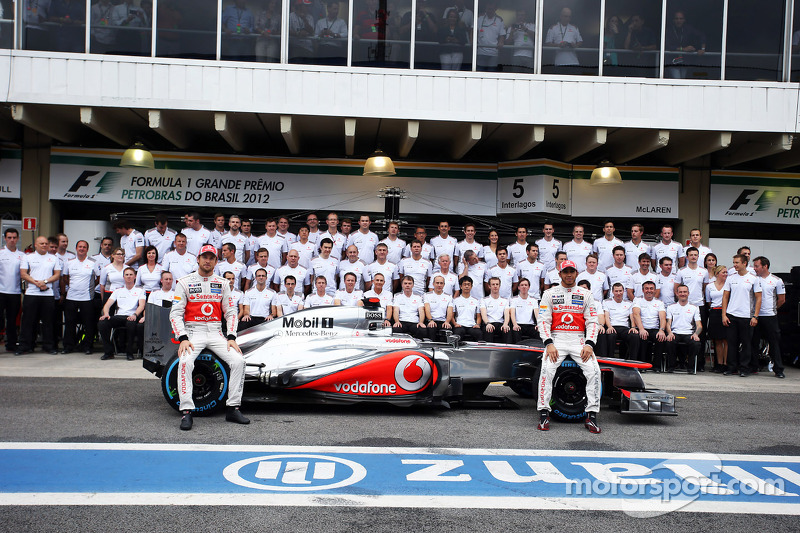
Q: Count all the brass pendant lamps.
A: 3